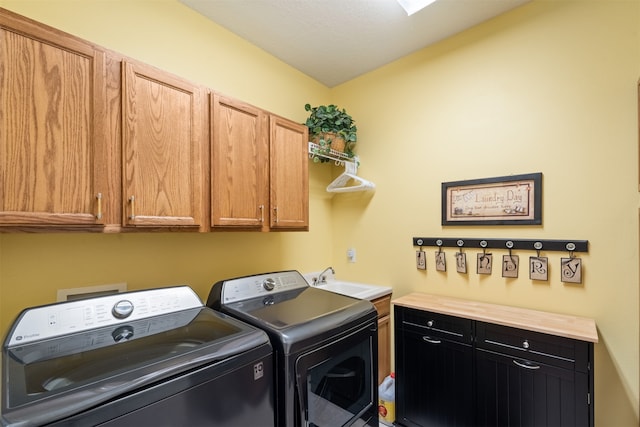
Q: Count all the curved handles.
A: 2